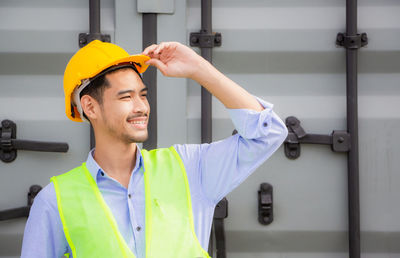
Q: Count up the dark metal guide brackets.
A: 3